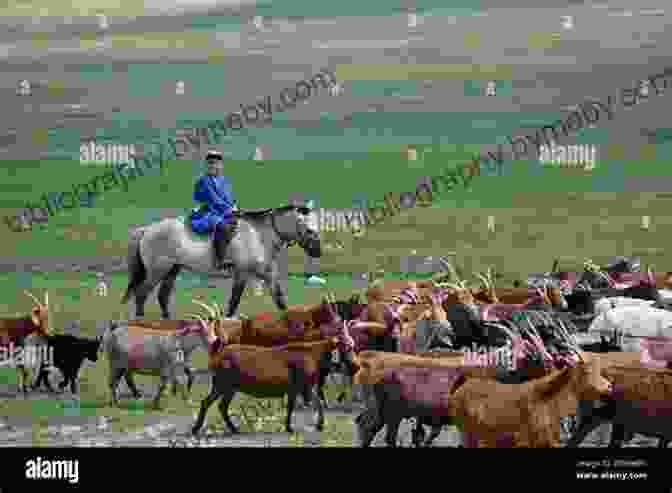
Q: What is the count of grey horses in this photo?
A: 1